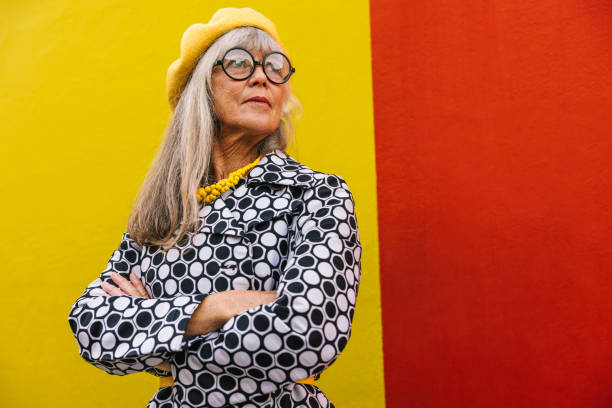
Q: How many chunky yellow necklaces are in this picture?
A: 1